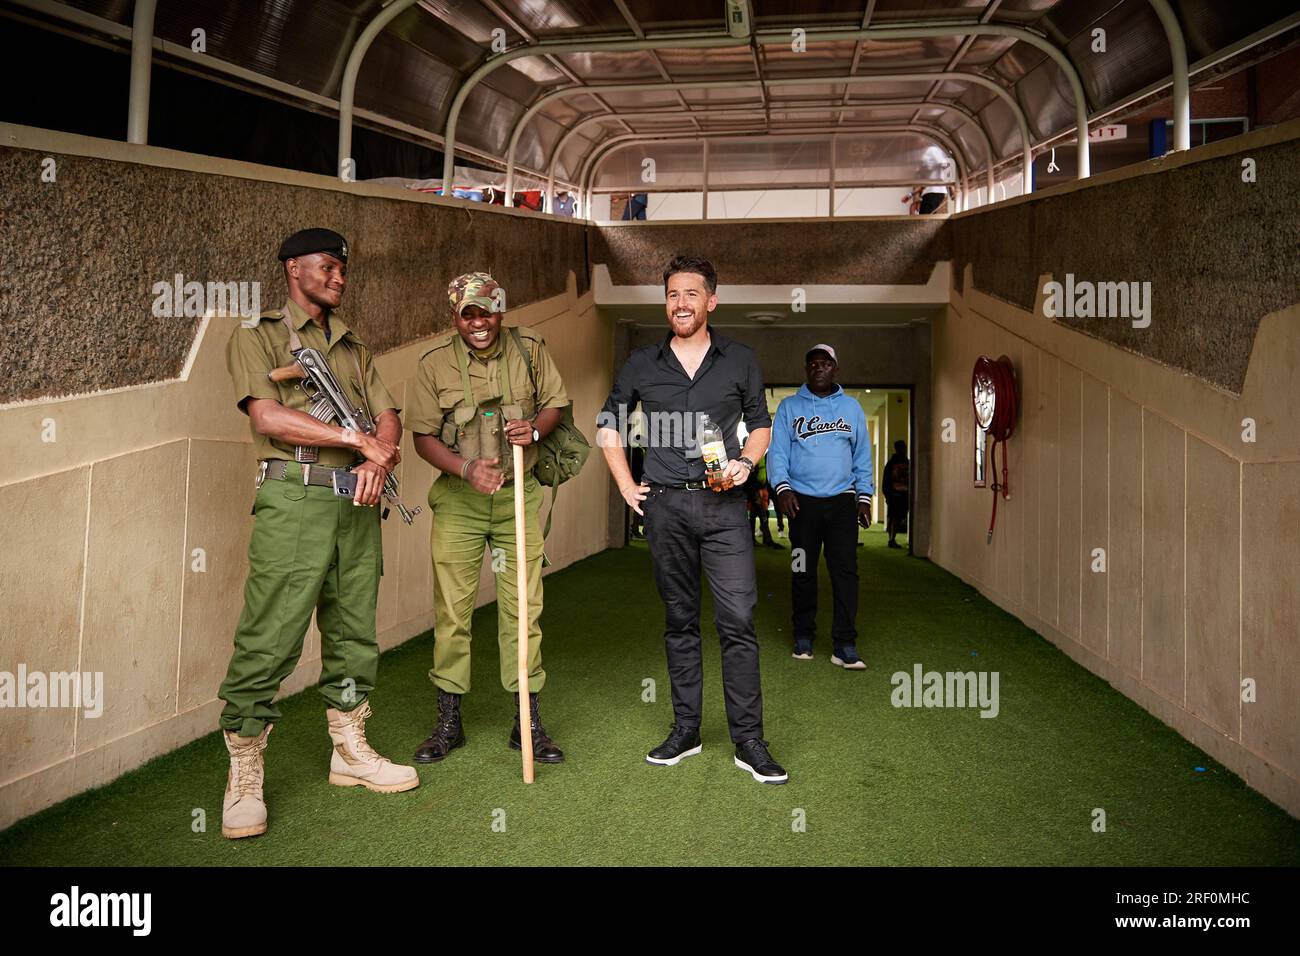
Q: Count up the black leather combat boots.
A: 2